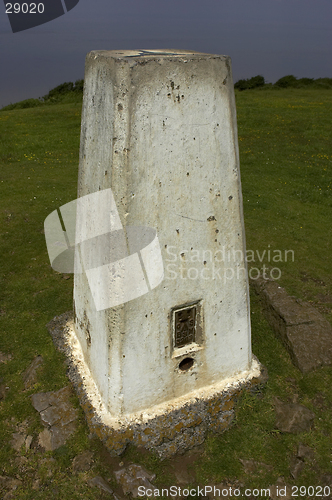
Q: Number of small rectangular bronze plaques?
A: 1